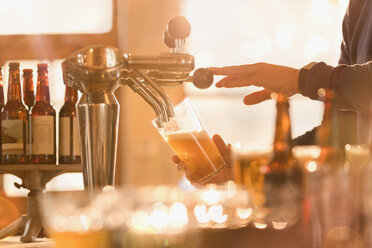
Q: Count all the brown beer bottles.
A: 7